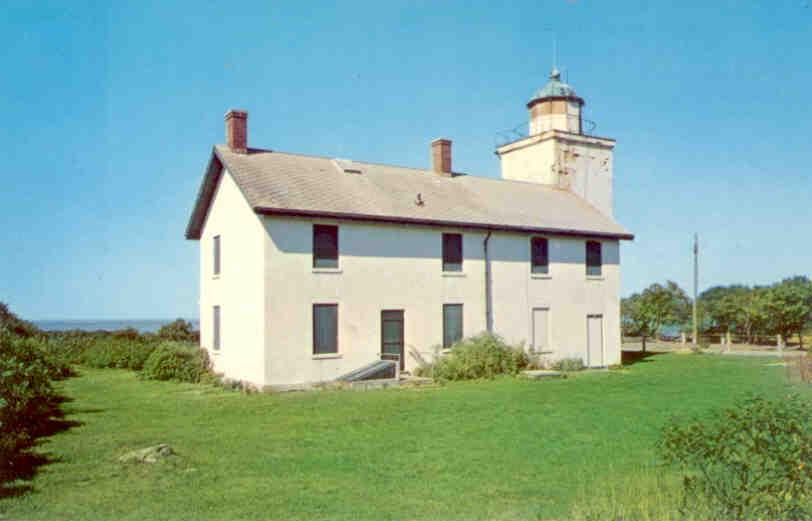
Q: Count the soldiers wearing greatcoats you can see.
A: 0